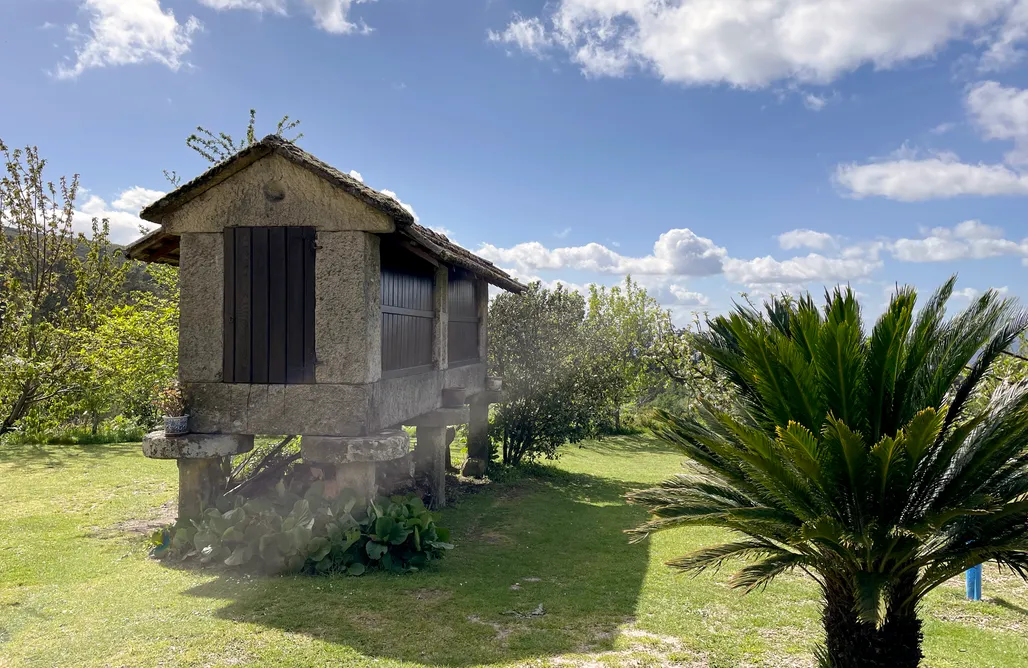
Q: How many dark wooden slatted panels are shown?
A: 3